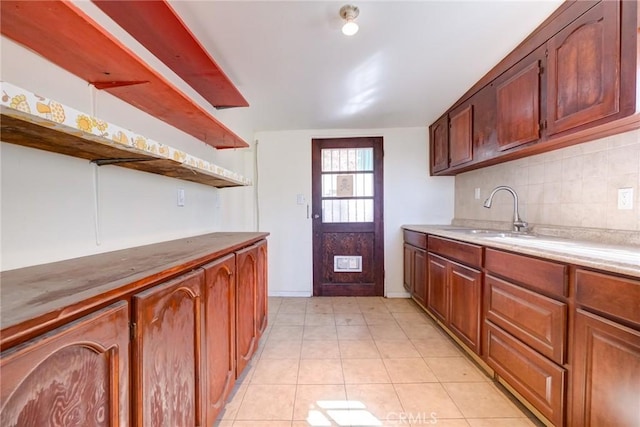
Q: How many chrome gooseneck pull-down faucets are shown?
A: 1